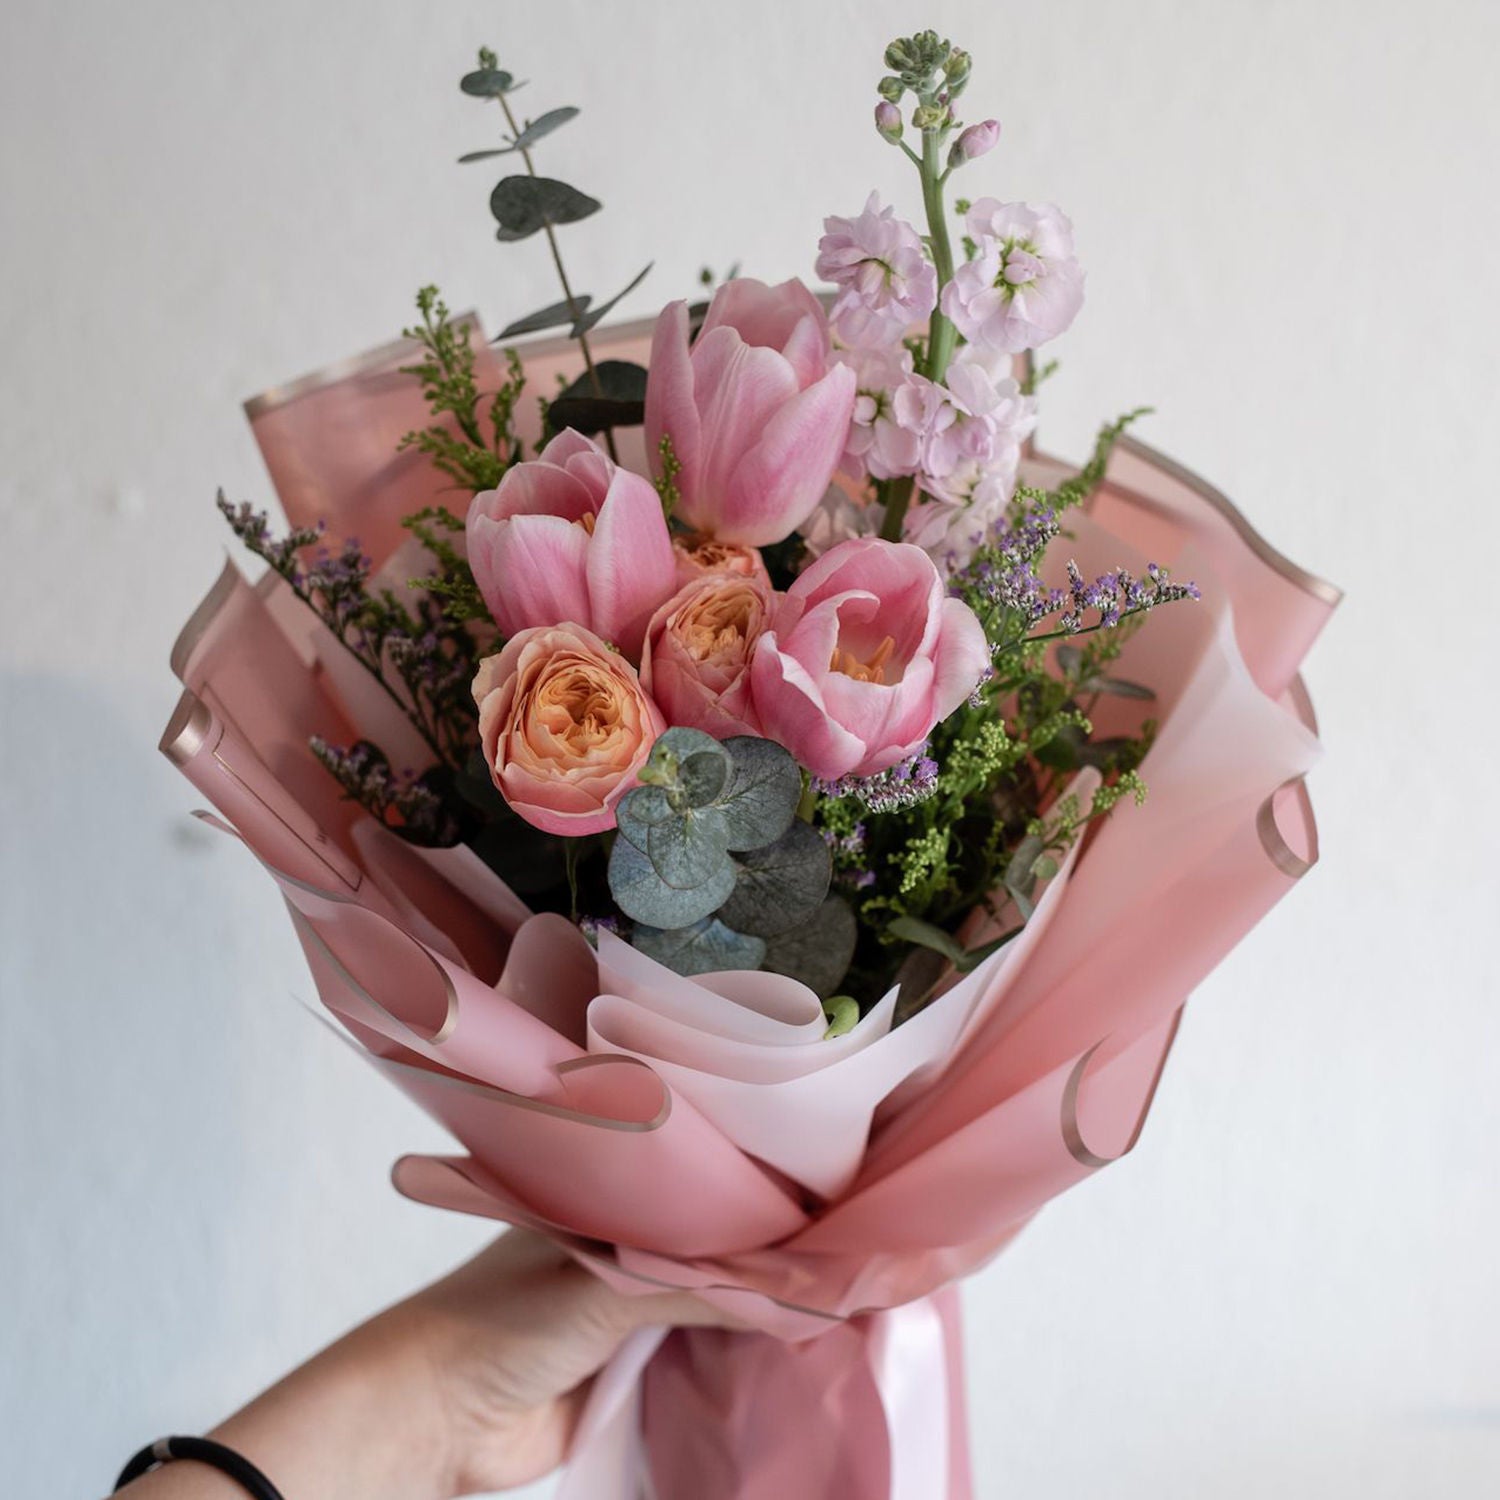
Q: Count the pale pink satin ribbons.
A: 2